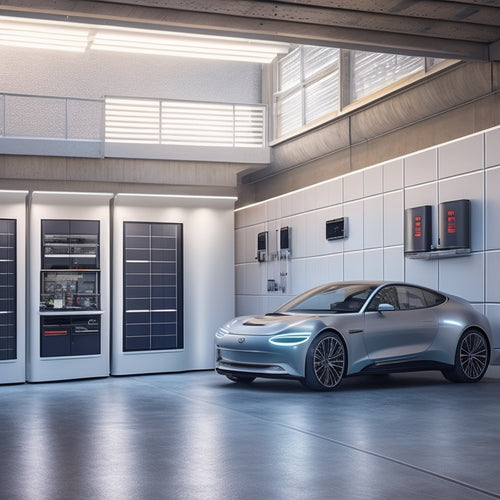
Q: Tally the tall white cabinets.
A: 3